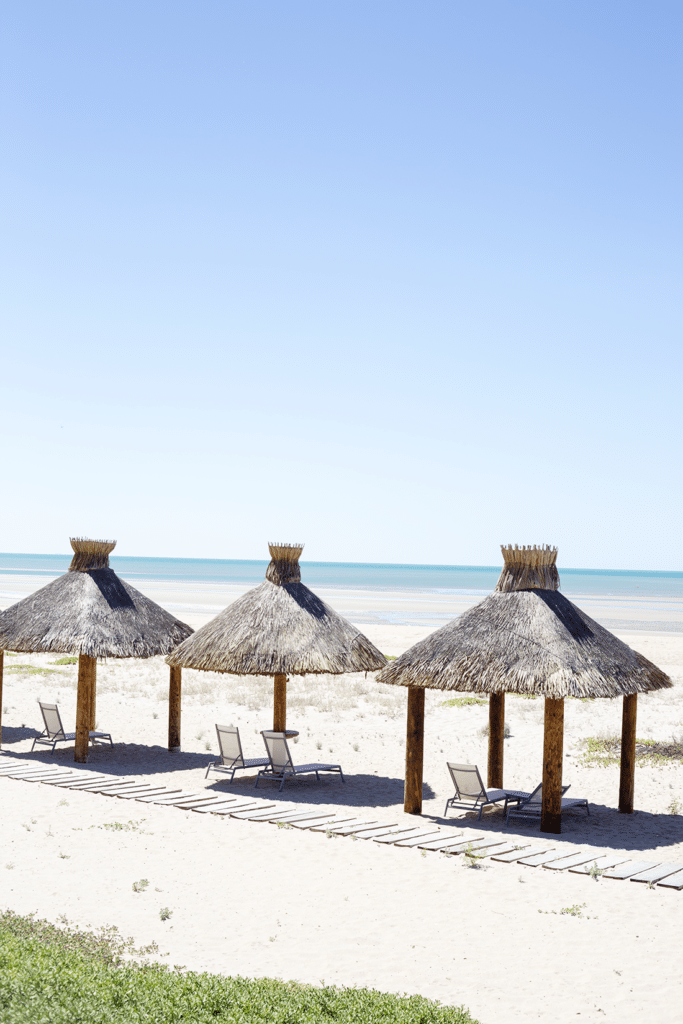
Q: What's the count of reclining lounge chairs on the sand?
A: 5